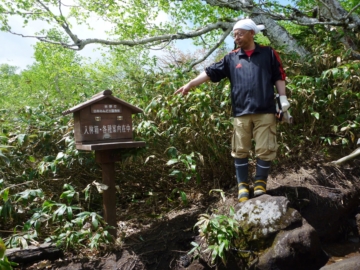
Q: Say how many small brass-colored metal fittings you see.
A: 2